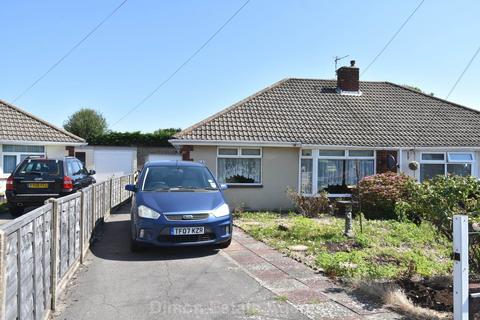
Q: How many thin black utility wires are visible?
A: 4